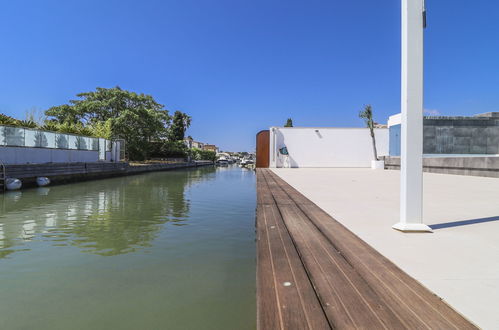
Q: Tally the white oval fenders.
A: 2